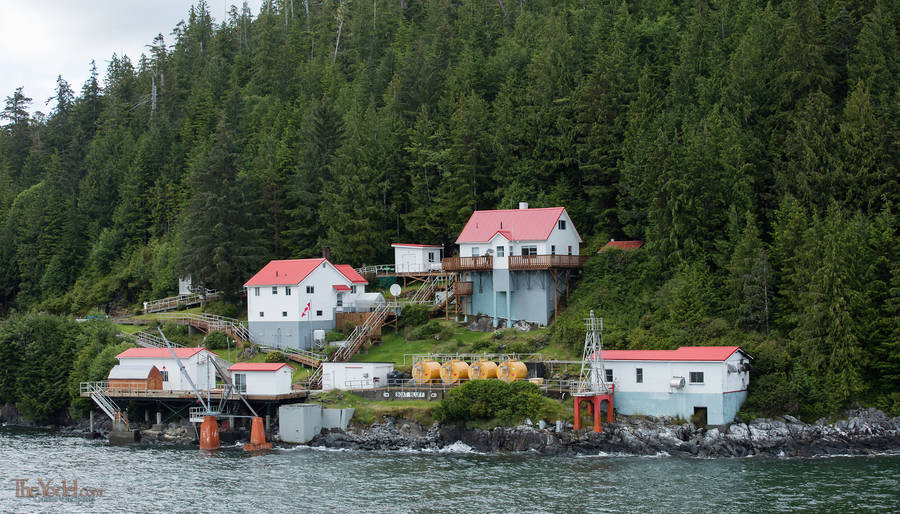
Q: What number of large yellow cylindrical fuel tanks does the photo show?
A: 4